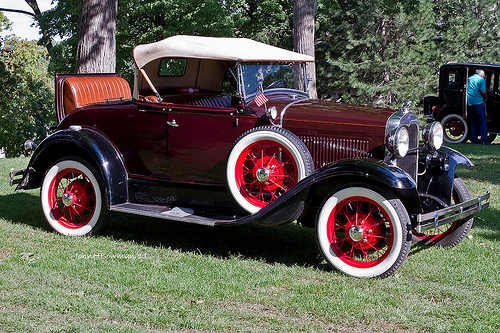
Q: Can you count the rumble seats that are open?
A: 1